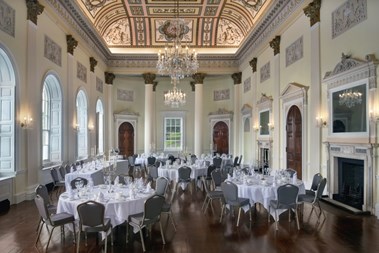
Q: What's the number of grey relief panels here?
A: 10